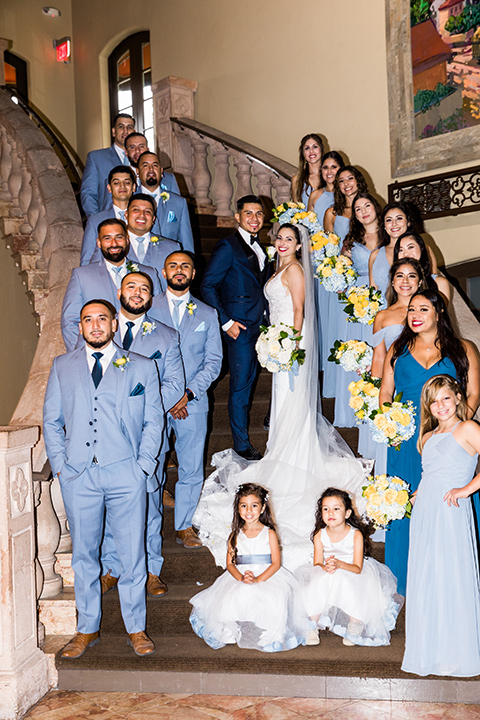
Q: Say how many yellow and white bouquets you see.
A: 9